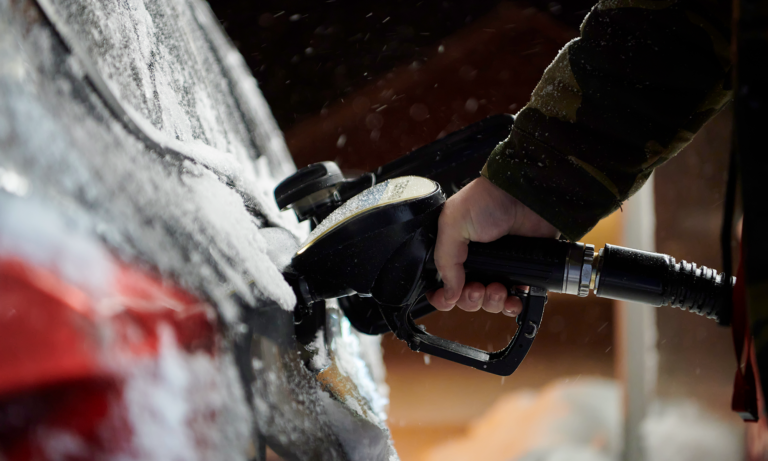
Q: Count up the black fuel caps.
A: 1